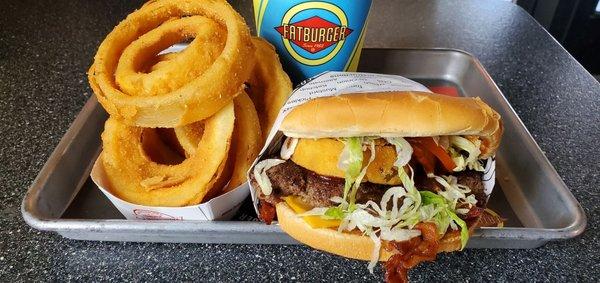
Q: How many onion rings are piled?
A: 5